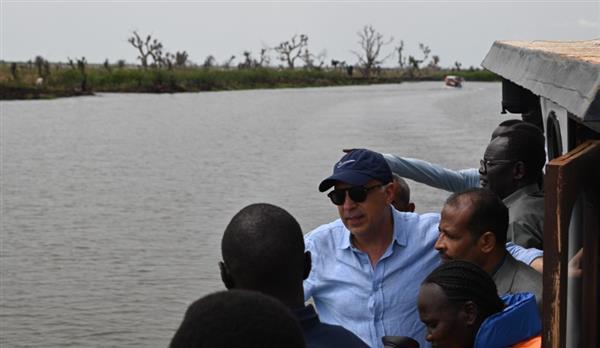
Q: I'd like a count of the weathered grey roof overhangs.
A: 1